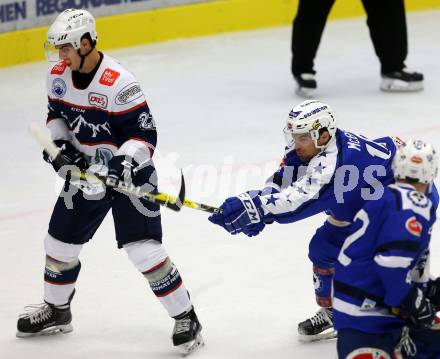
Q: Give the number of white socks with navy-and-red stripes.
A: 2